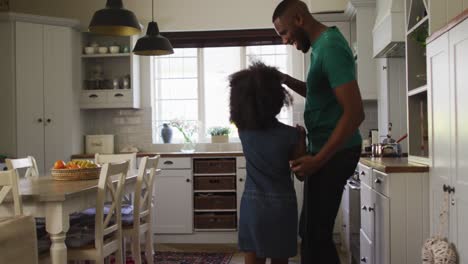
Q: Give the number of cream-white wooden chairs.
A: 5